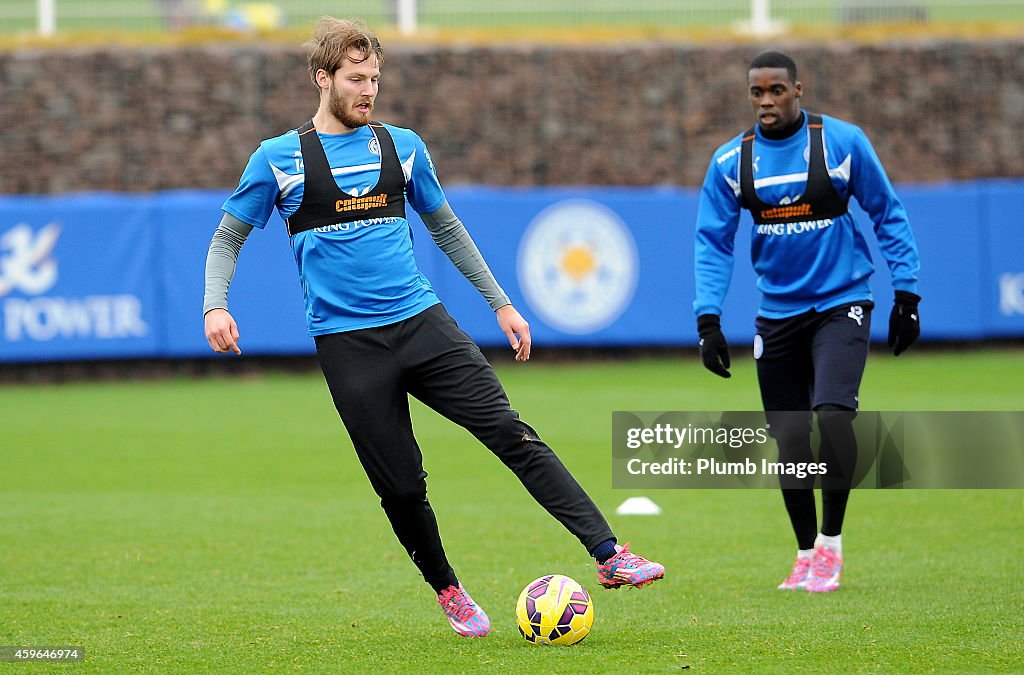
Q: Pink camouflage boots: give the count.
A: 4